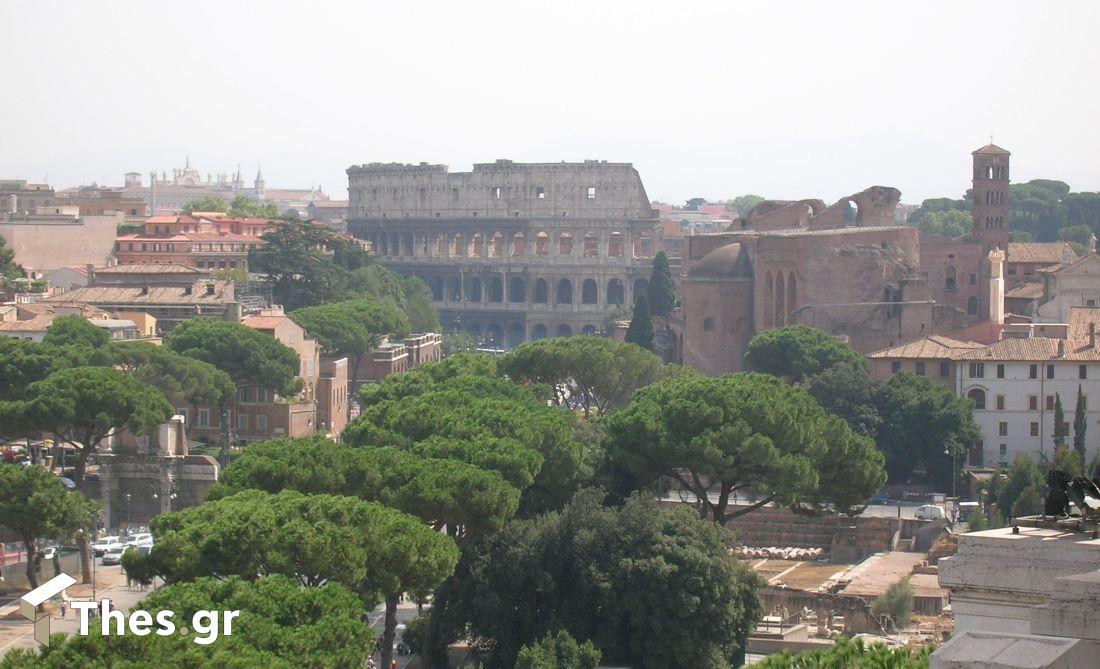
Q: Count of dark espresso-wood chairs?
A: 0